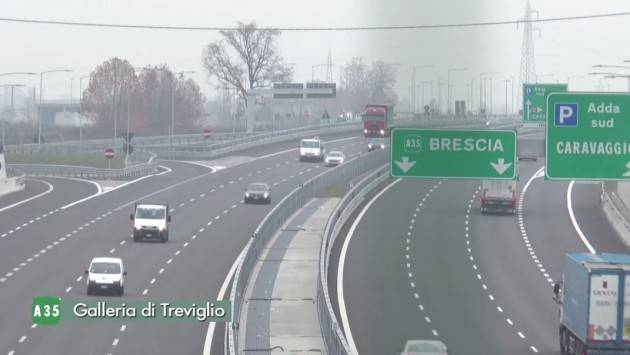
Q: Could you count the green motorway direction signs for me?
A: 3